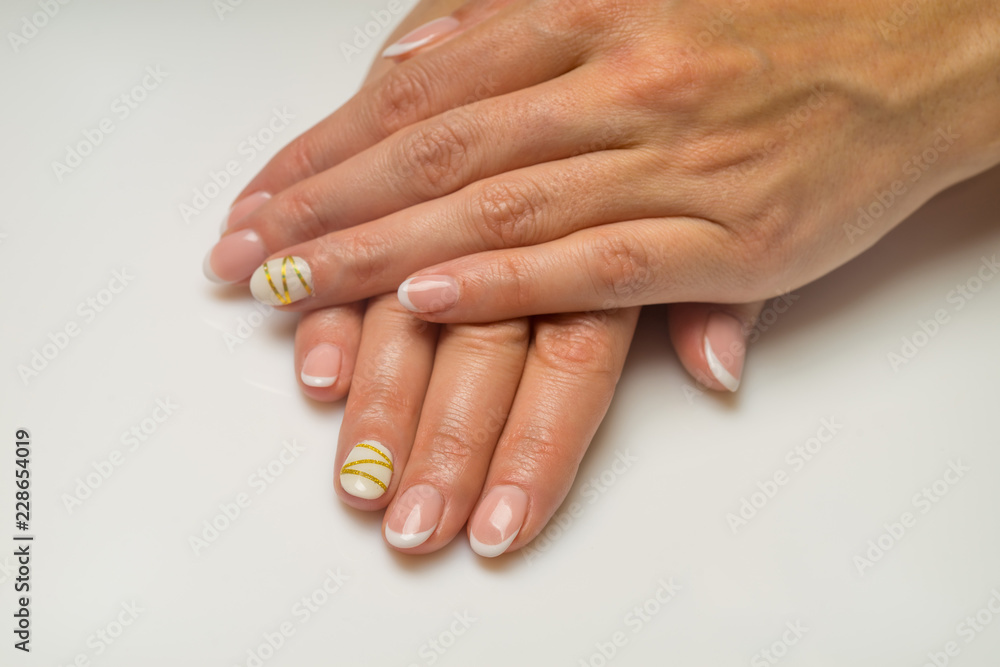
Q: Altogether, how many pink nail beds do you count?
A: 8